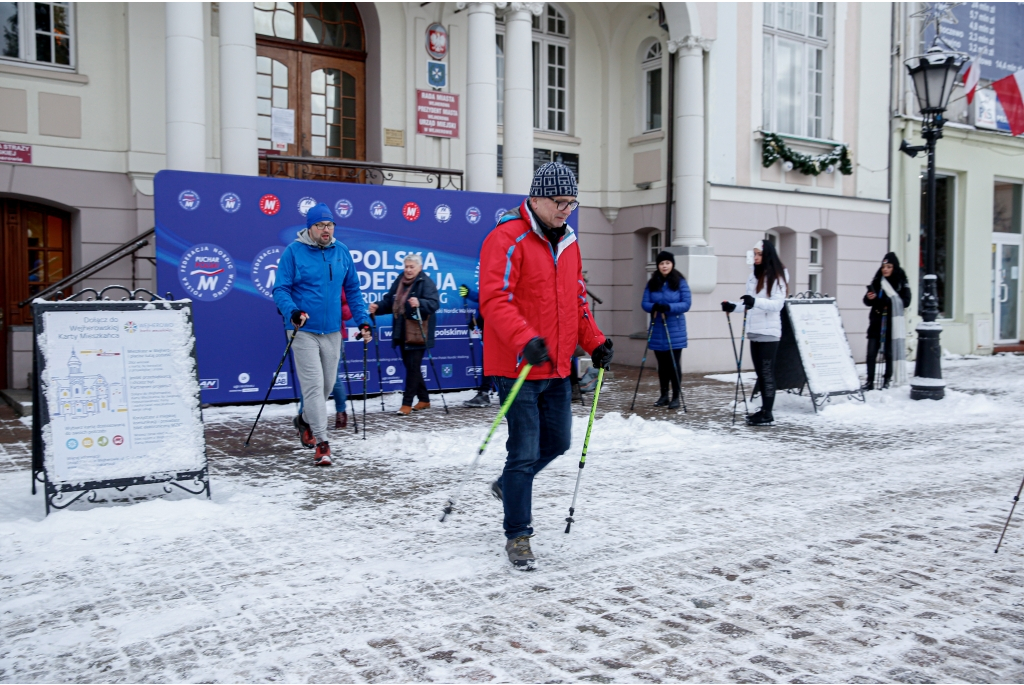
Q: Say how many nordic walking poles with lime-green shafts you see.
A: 2